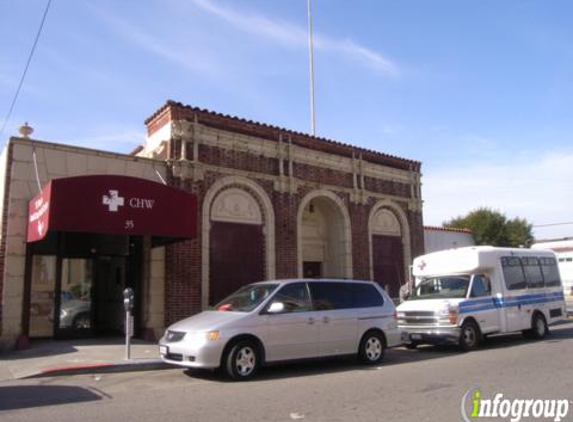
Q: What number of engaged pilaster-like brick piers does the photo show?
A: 4